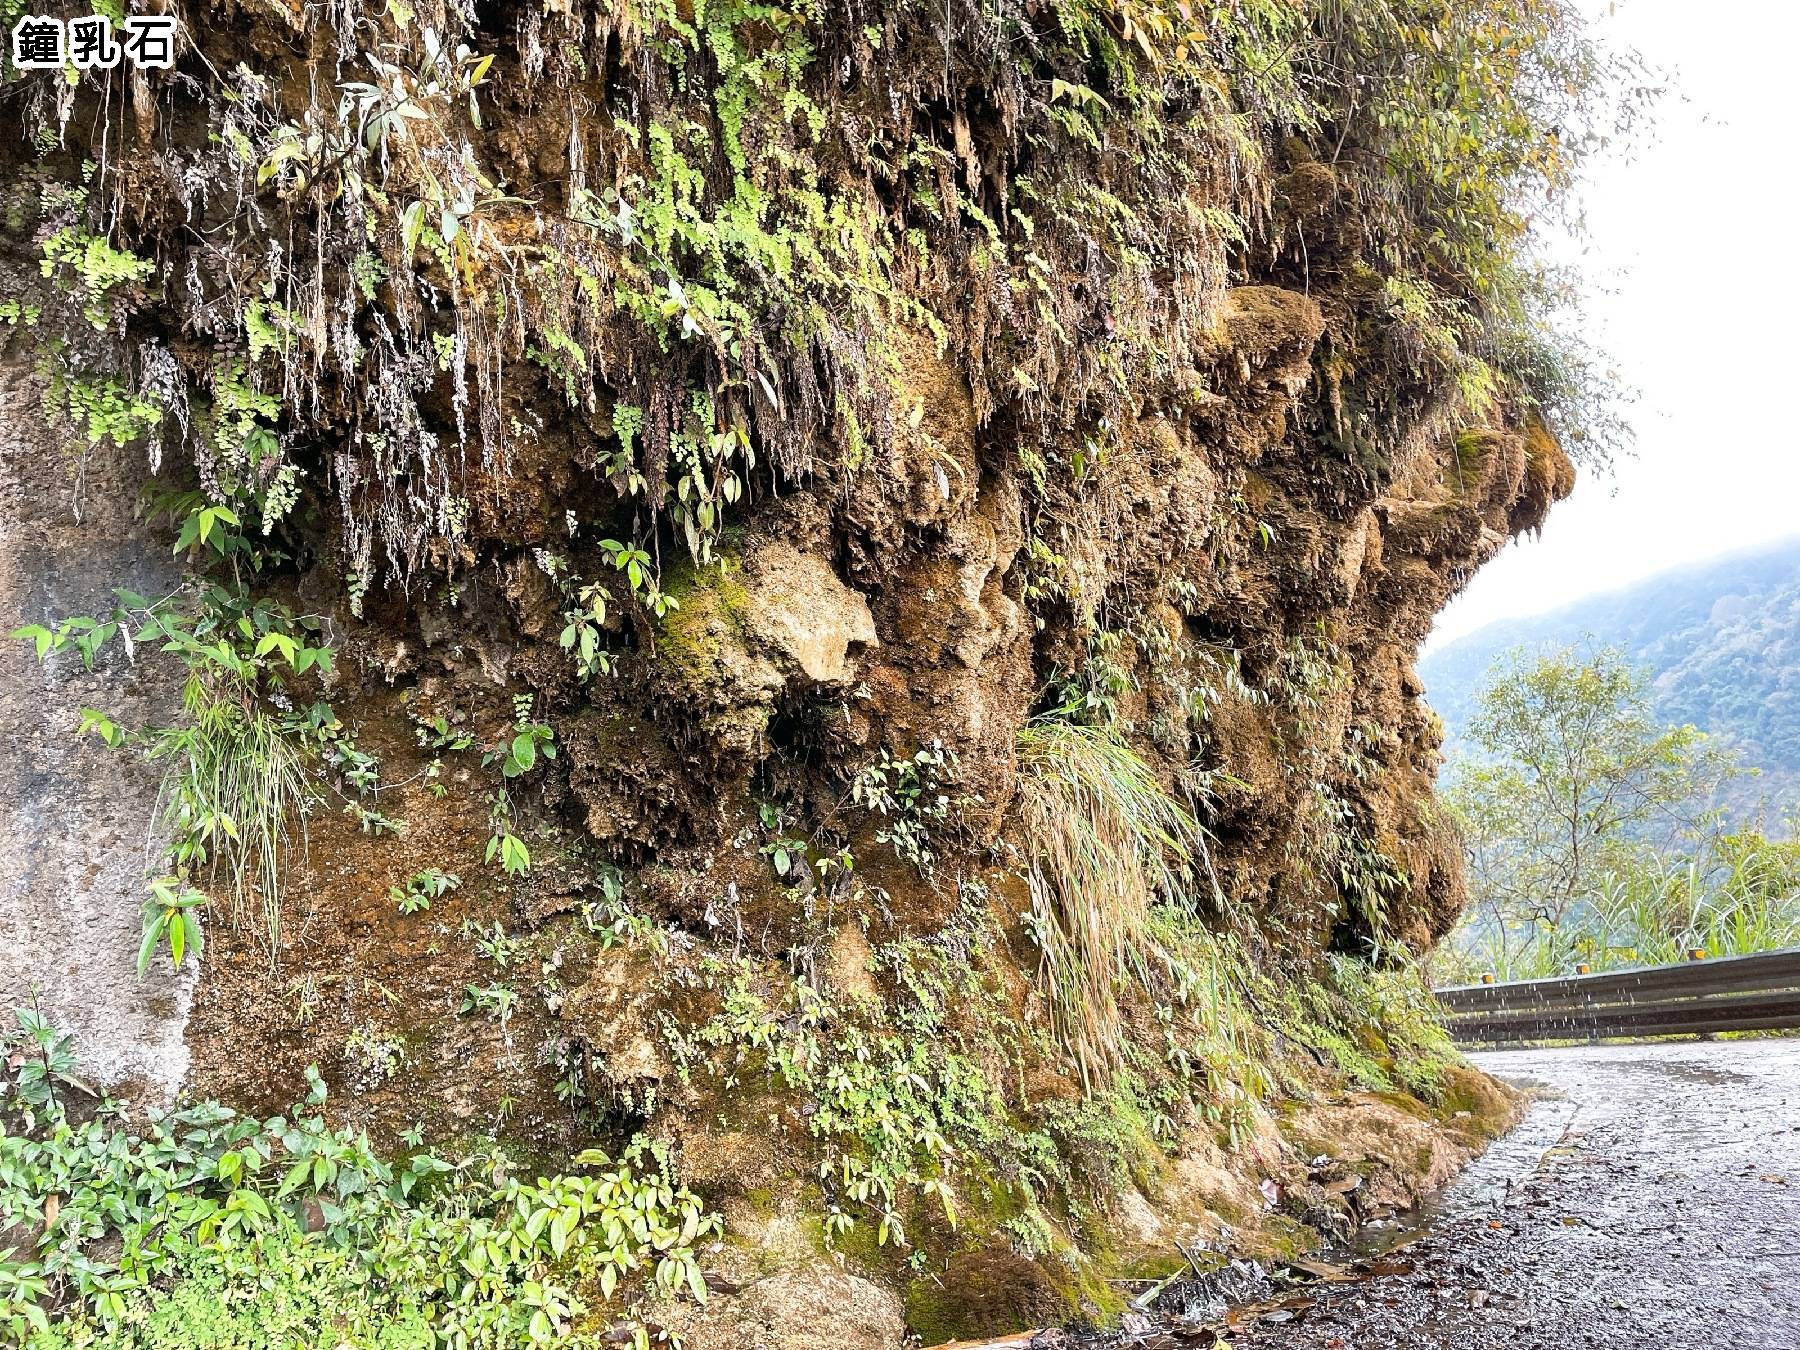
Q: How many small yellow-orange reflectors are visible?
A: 3